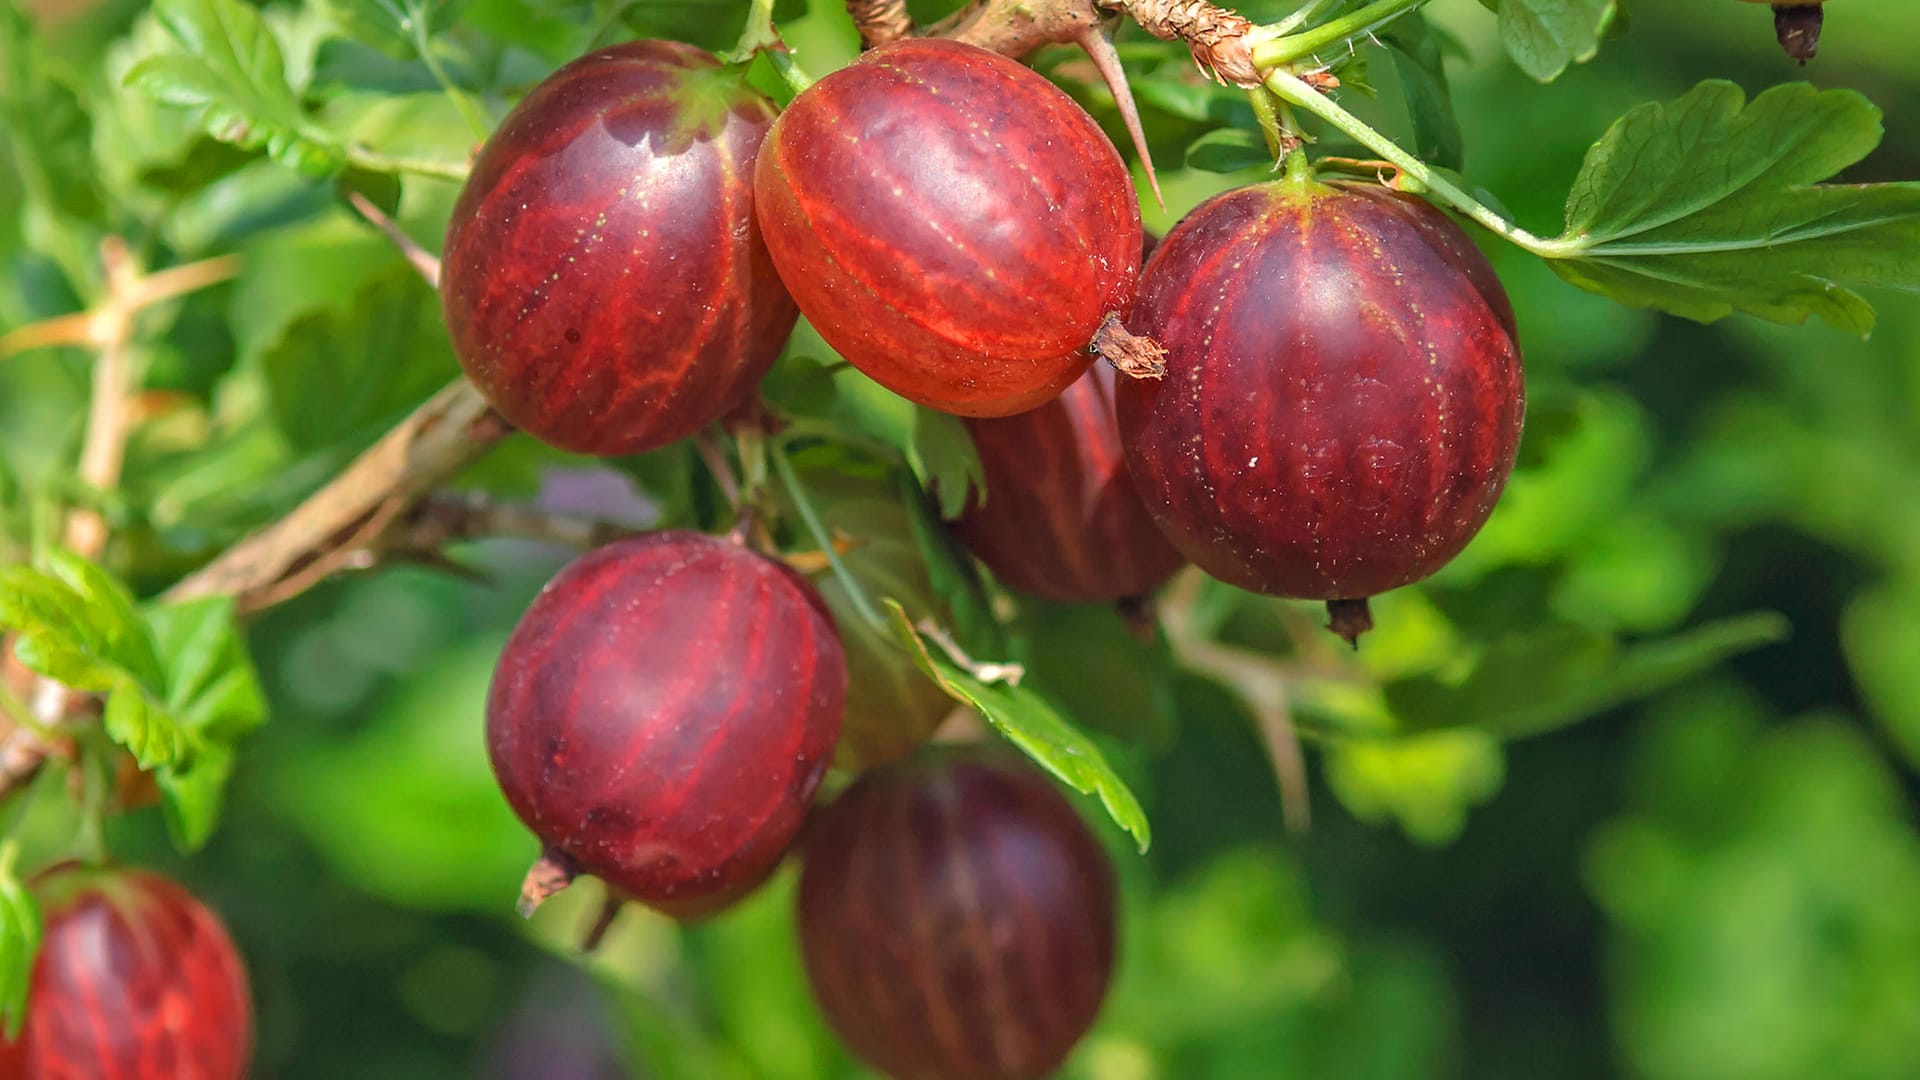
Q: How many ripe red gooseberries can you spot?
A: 7